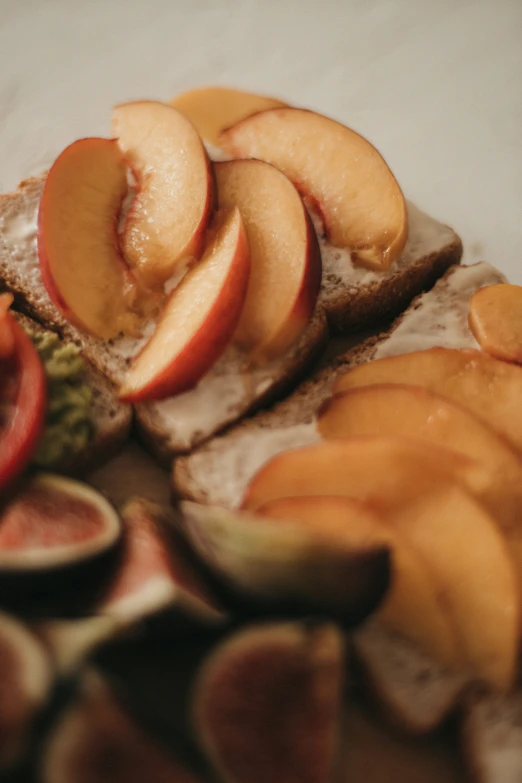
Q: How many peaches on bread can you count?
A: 12